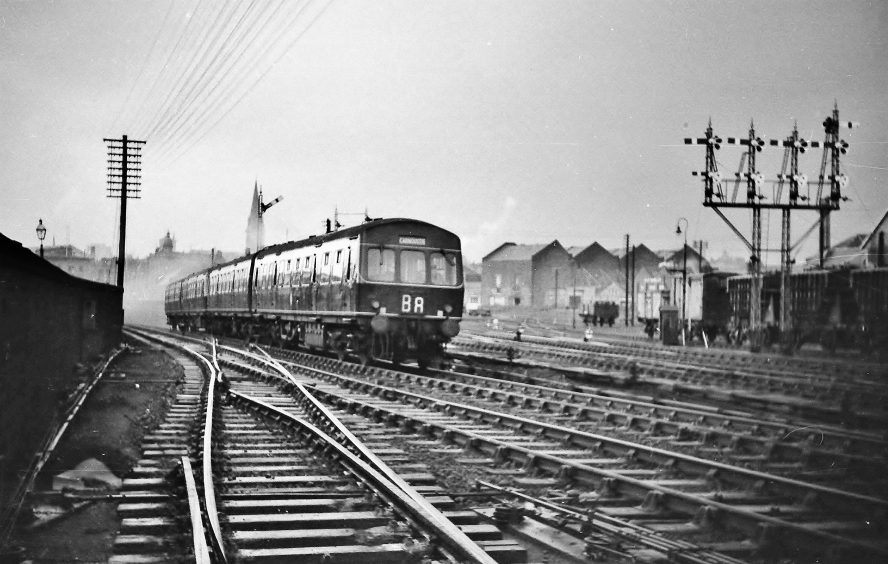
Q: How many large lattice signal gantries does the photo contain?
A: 1